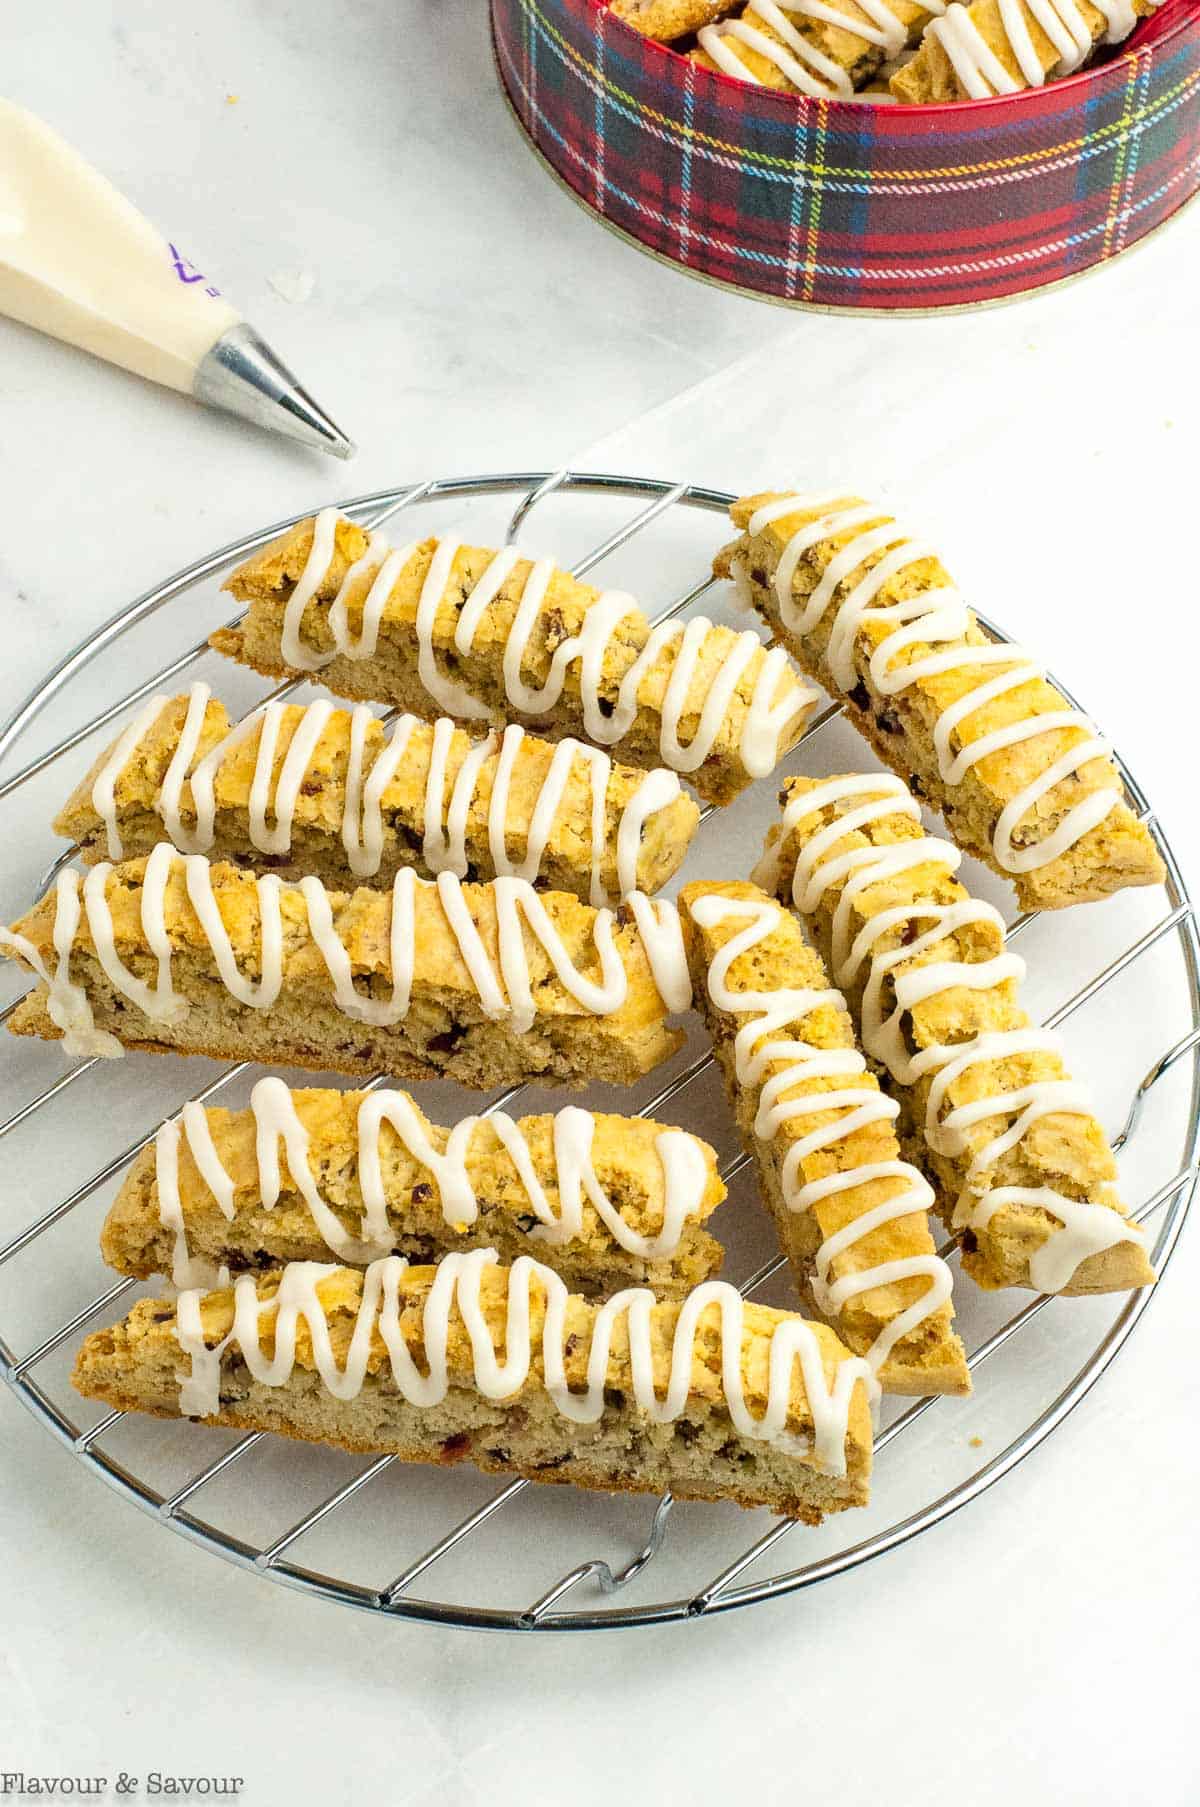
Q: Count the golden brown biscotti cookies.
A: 11